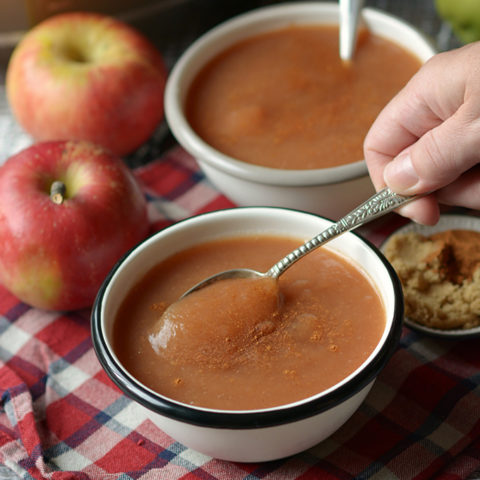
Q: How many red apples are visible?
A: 2